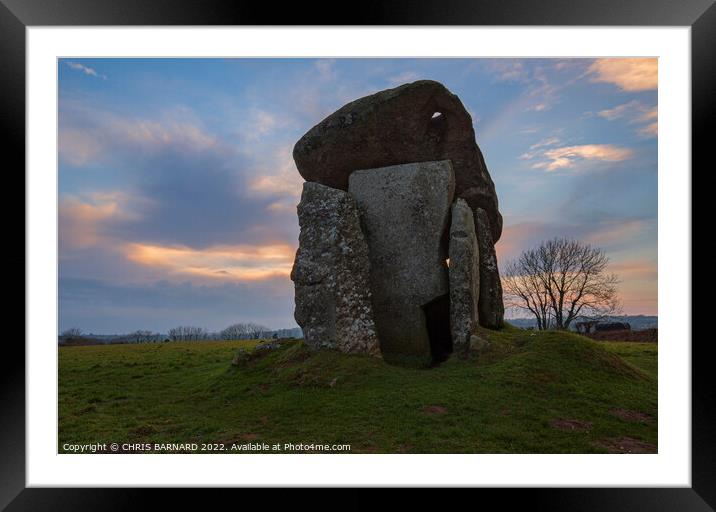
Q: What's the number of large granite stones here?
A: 5